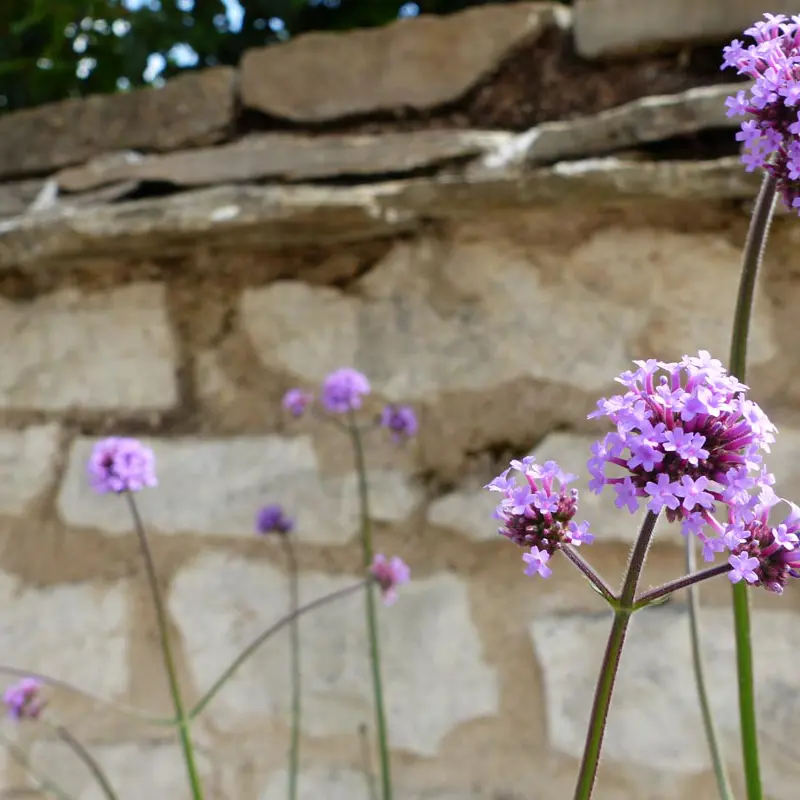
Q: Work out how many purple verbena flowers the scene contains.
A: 11